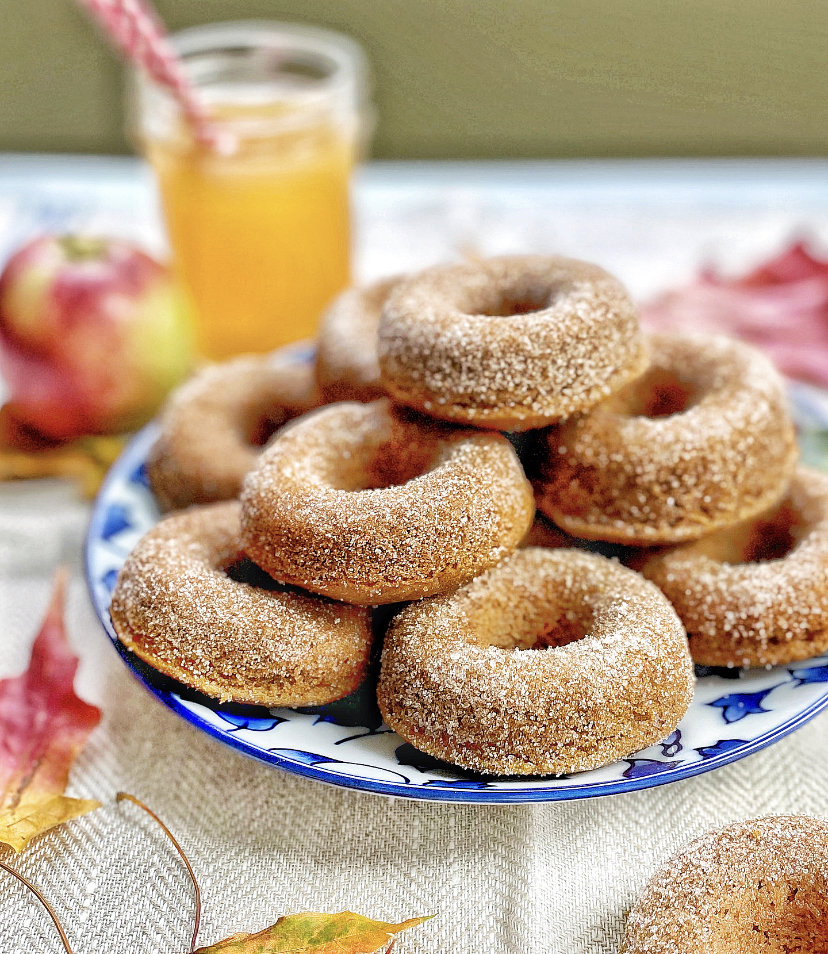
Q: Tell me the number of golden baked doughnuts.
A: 9